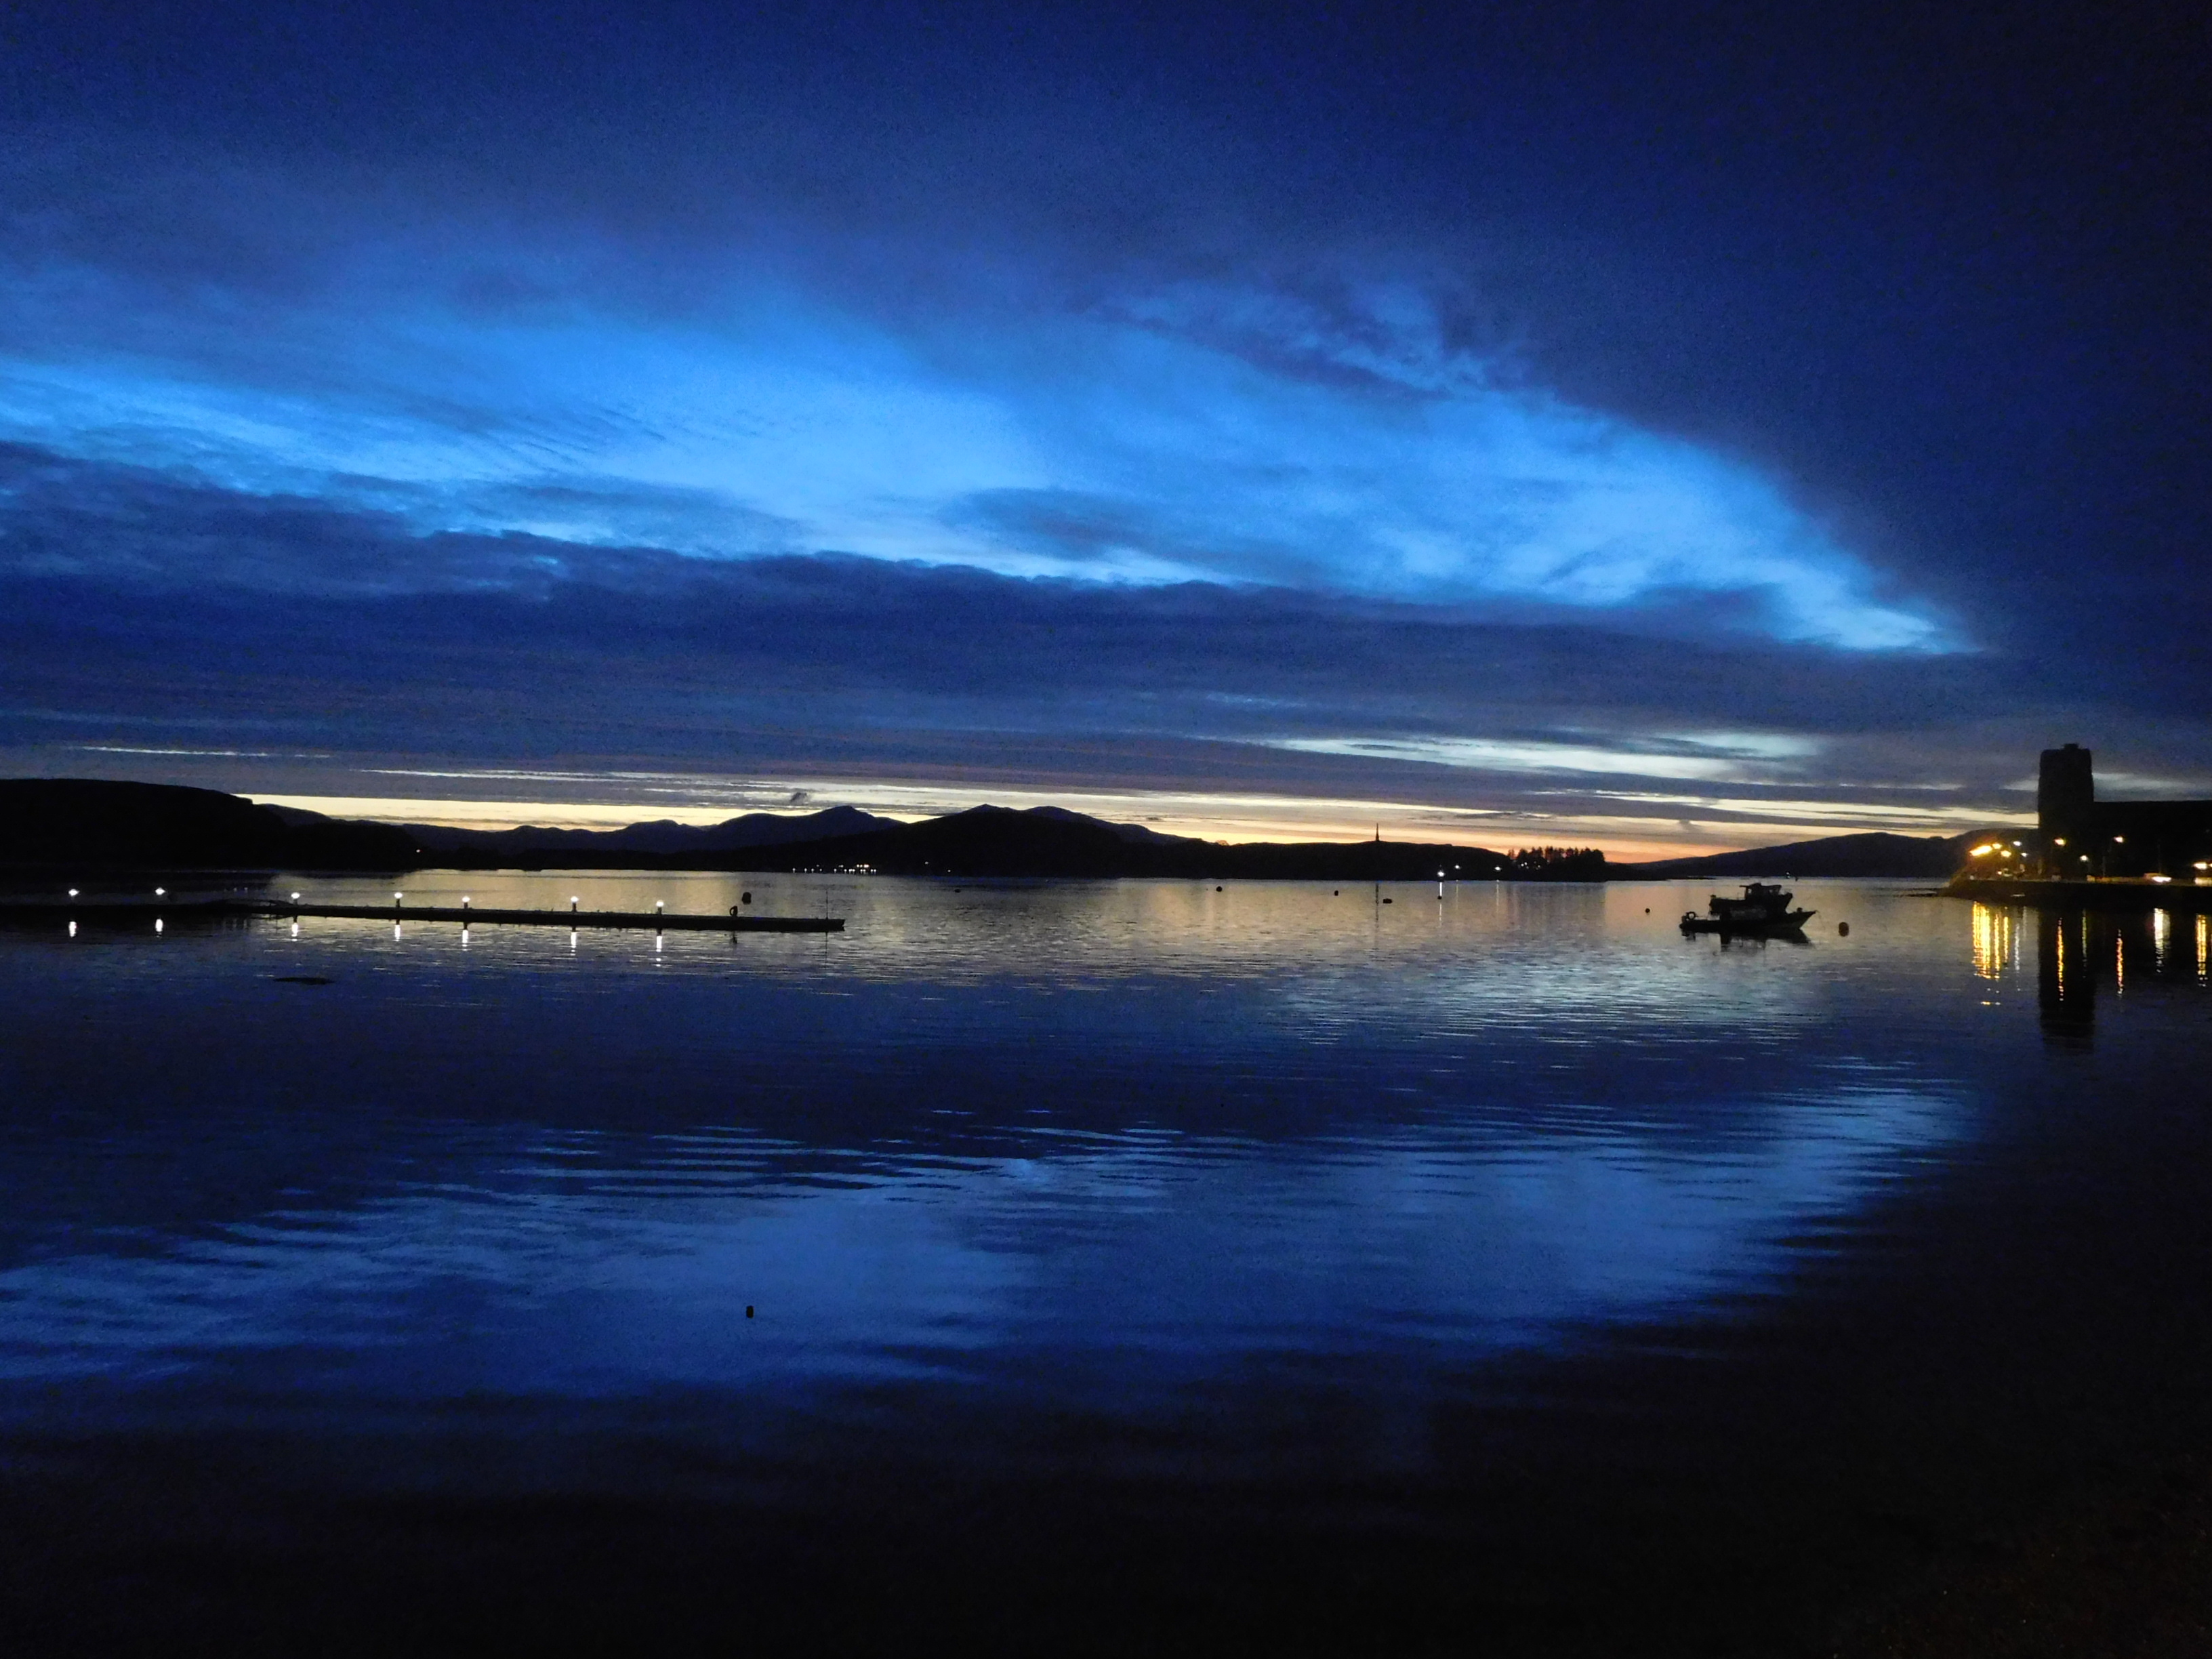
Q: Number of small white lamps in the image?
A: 7